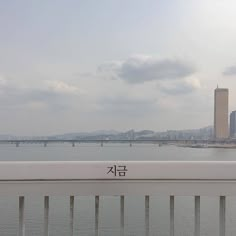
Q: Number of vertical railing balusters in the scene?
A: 9